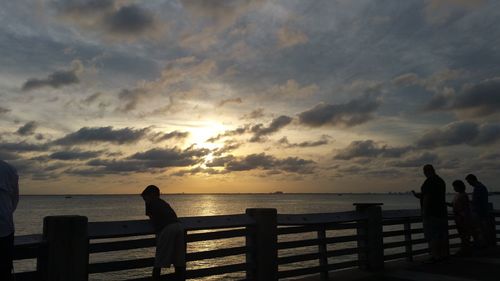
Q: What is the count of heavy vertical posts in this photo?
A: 3